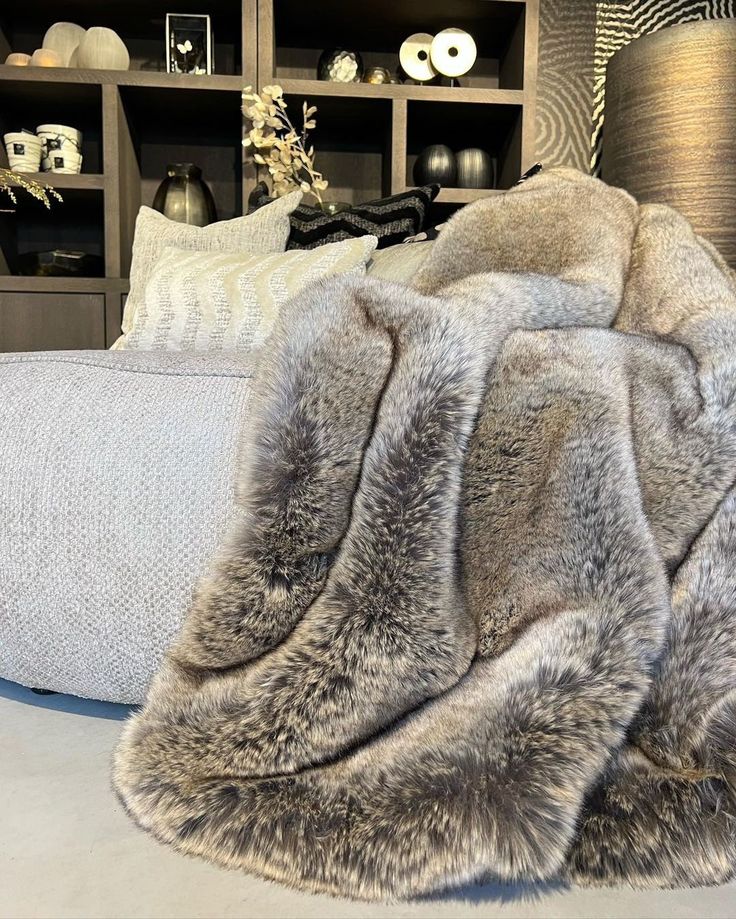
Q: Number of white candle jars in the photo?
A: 3